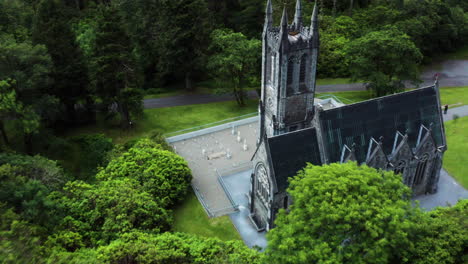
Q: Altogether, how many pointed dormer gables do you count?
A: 4